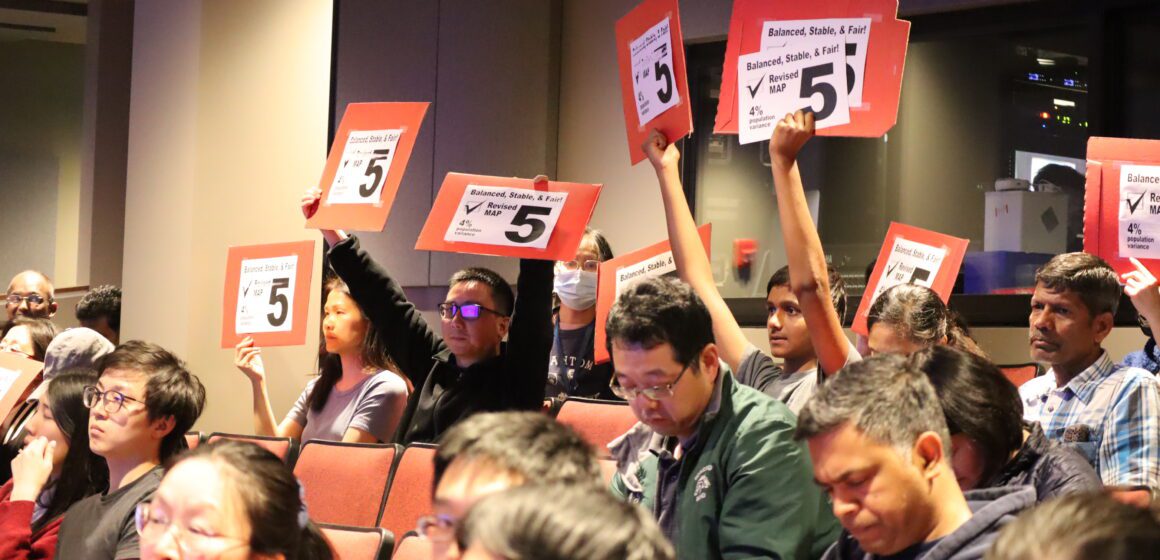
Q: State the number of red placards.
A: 9